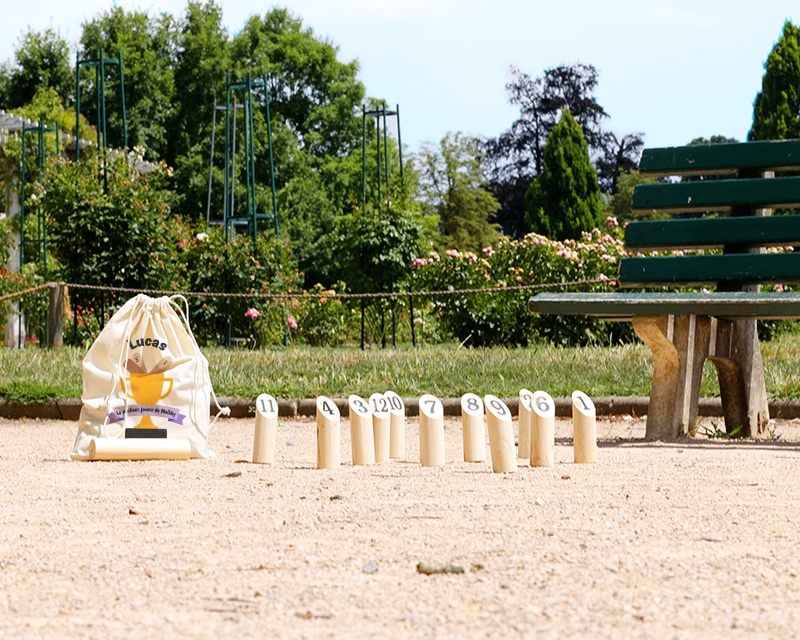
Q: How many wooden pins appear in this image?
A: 11